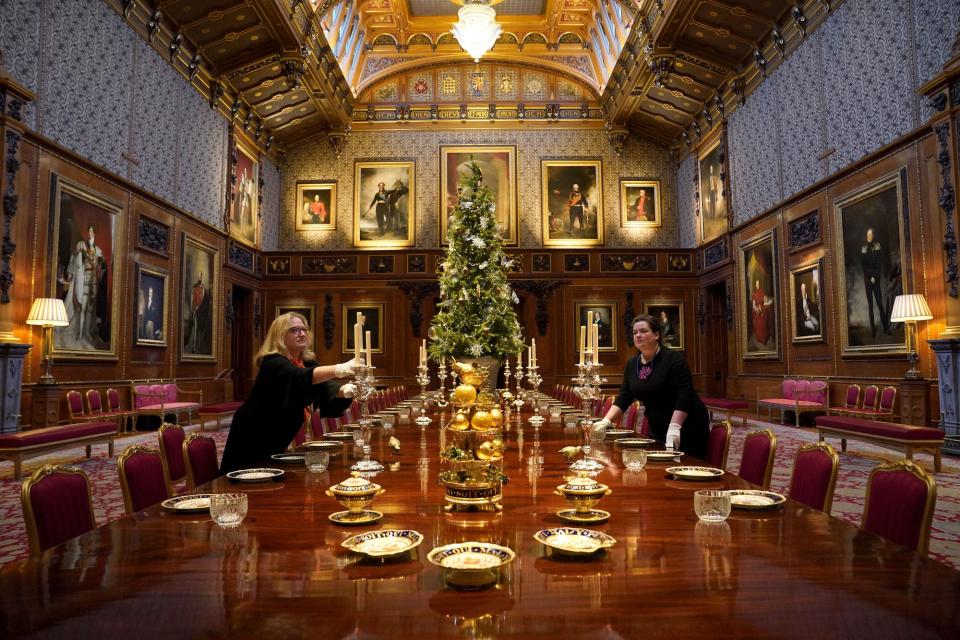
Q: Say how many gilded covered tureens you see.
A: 2